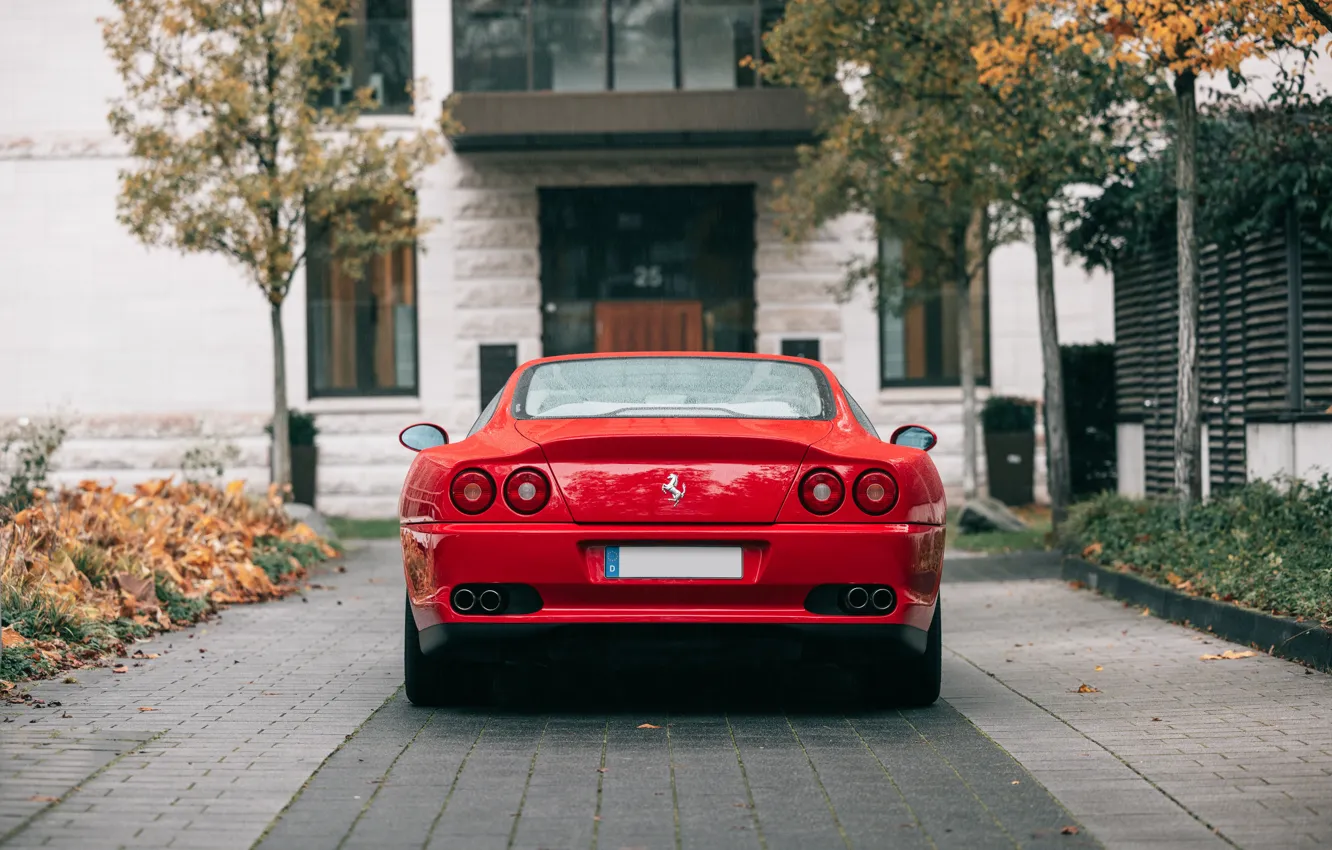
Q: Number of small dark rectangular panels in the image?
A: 2